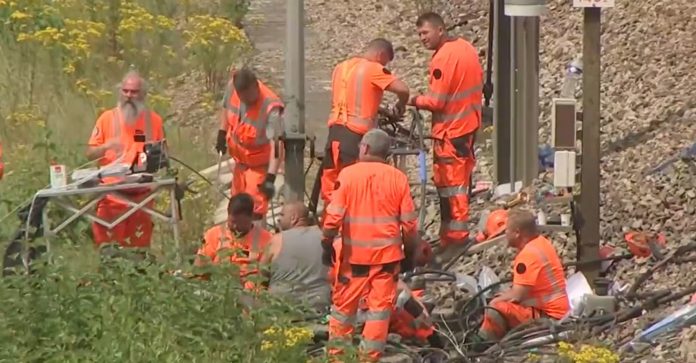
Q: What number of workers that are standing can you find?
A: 5